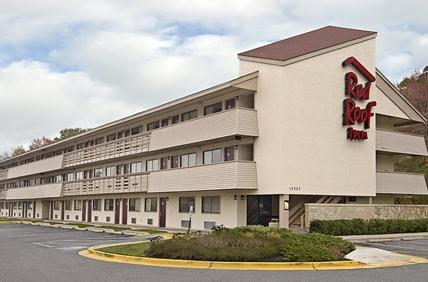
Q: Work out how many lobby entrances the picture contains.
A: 1